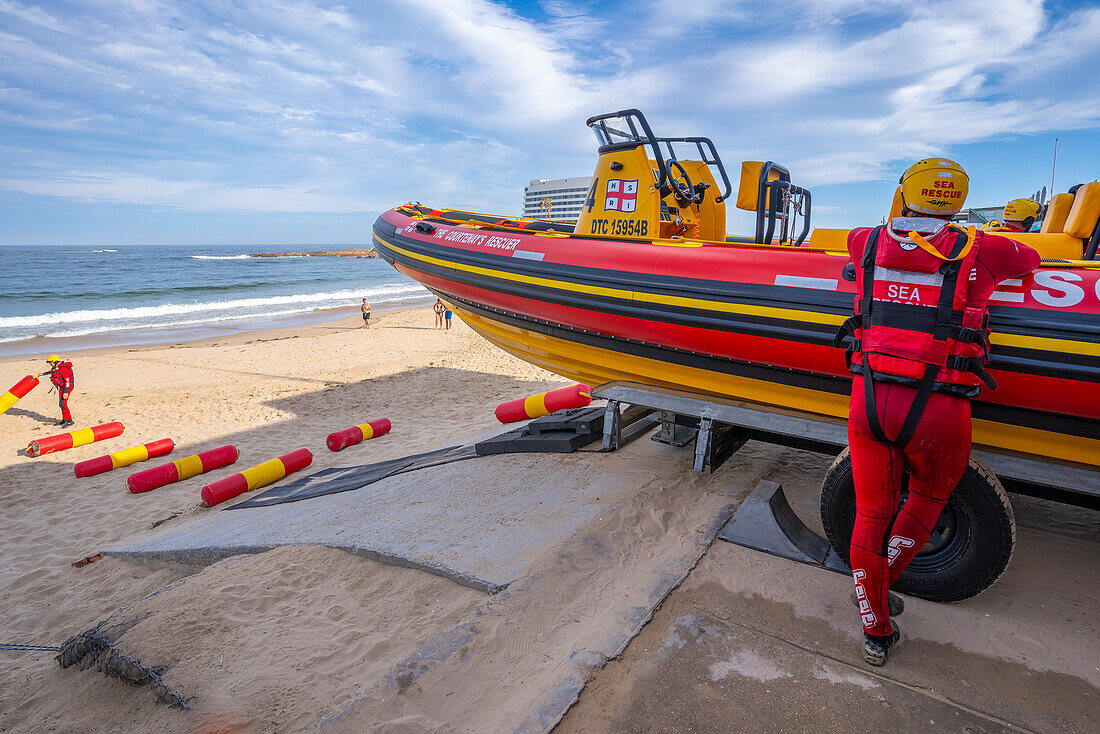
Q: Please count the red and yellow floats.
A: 7